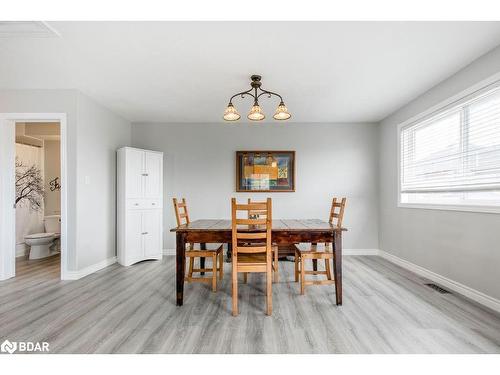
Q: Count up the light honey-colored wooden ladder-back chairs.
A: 4